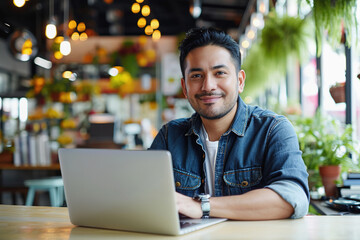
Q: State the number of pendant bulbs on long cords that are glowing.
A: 2